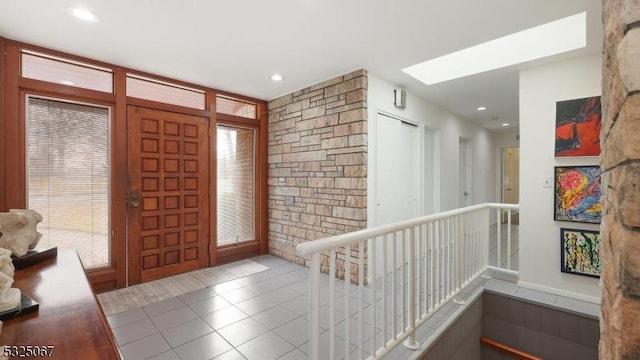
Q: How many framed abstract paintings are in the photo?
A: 3